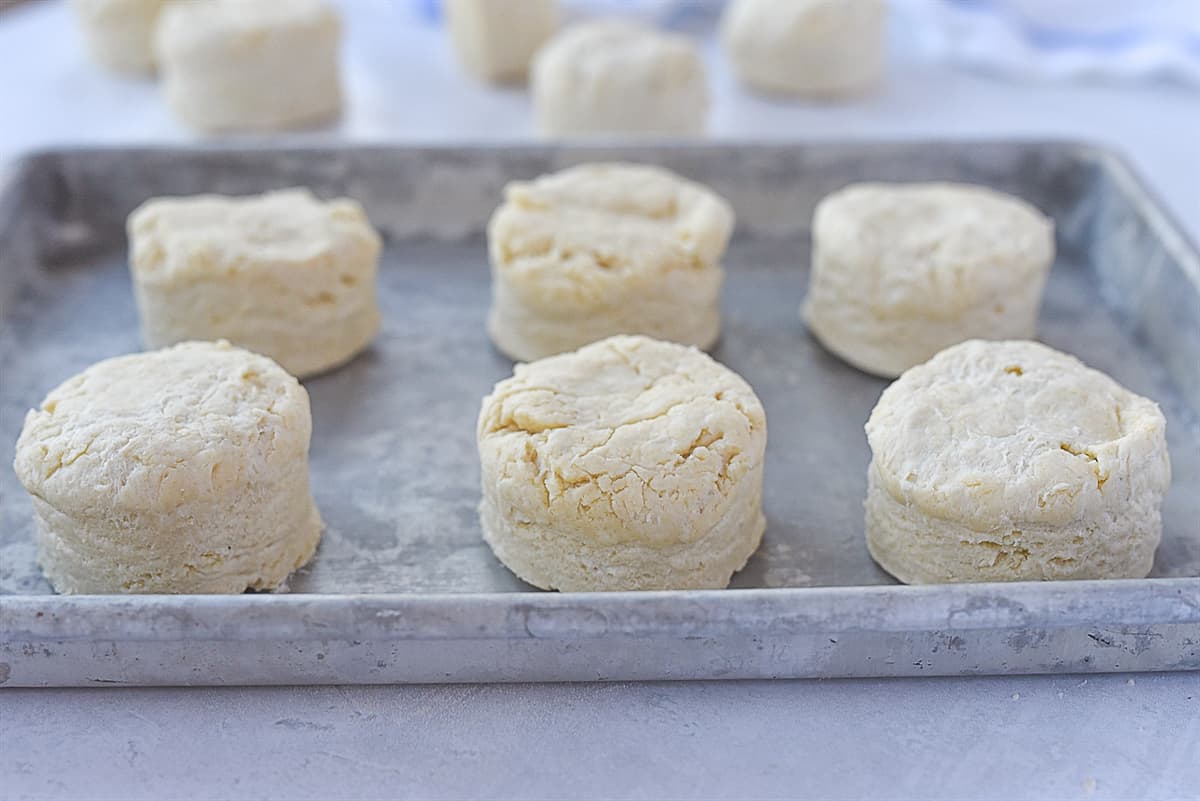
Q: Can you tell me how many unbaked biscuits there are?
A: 11